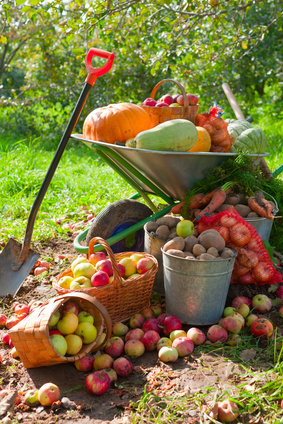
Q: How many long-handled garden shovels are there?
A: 1